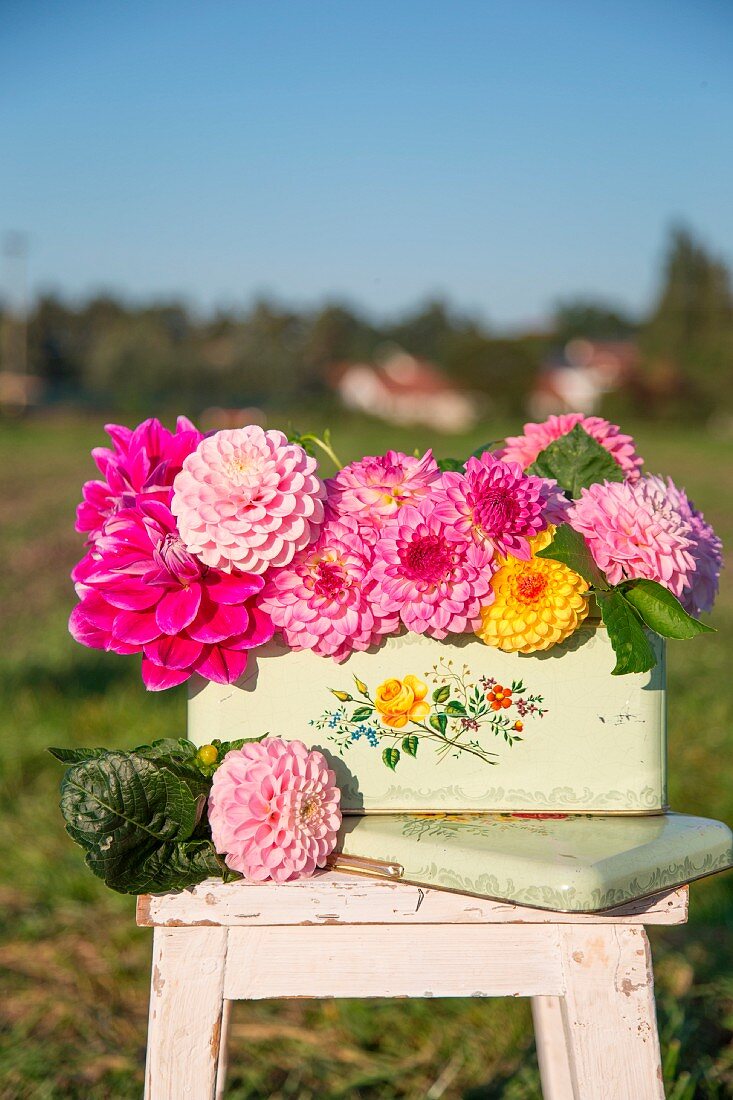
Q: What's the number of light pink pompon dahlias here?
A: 2